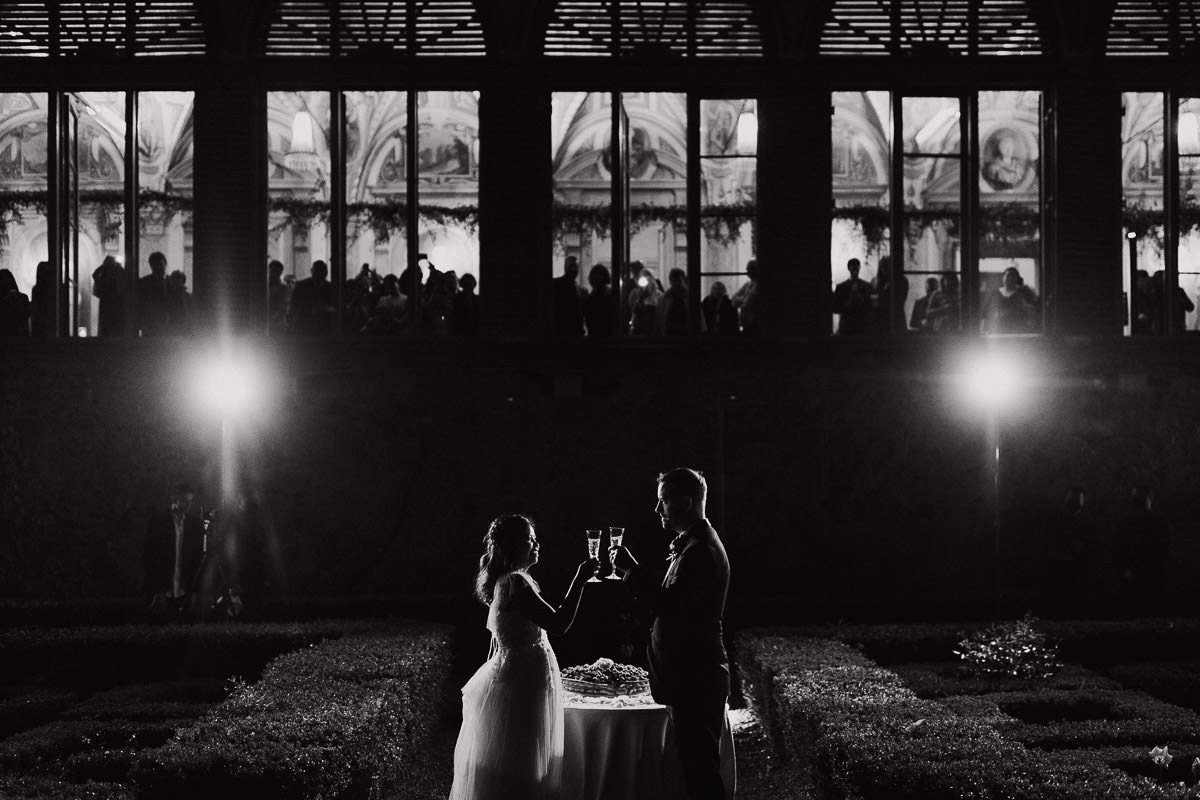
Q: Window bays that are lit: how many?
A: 5